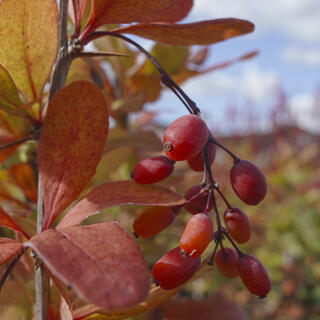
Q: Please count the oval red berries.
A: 11